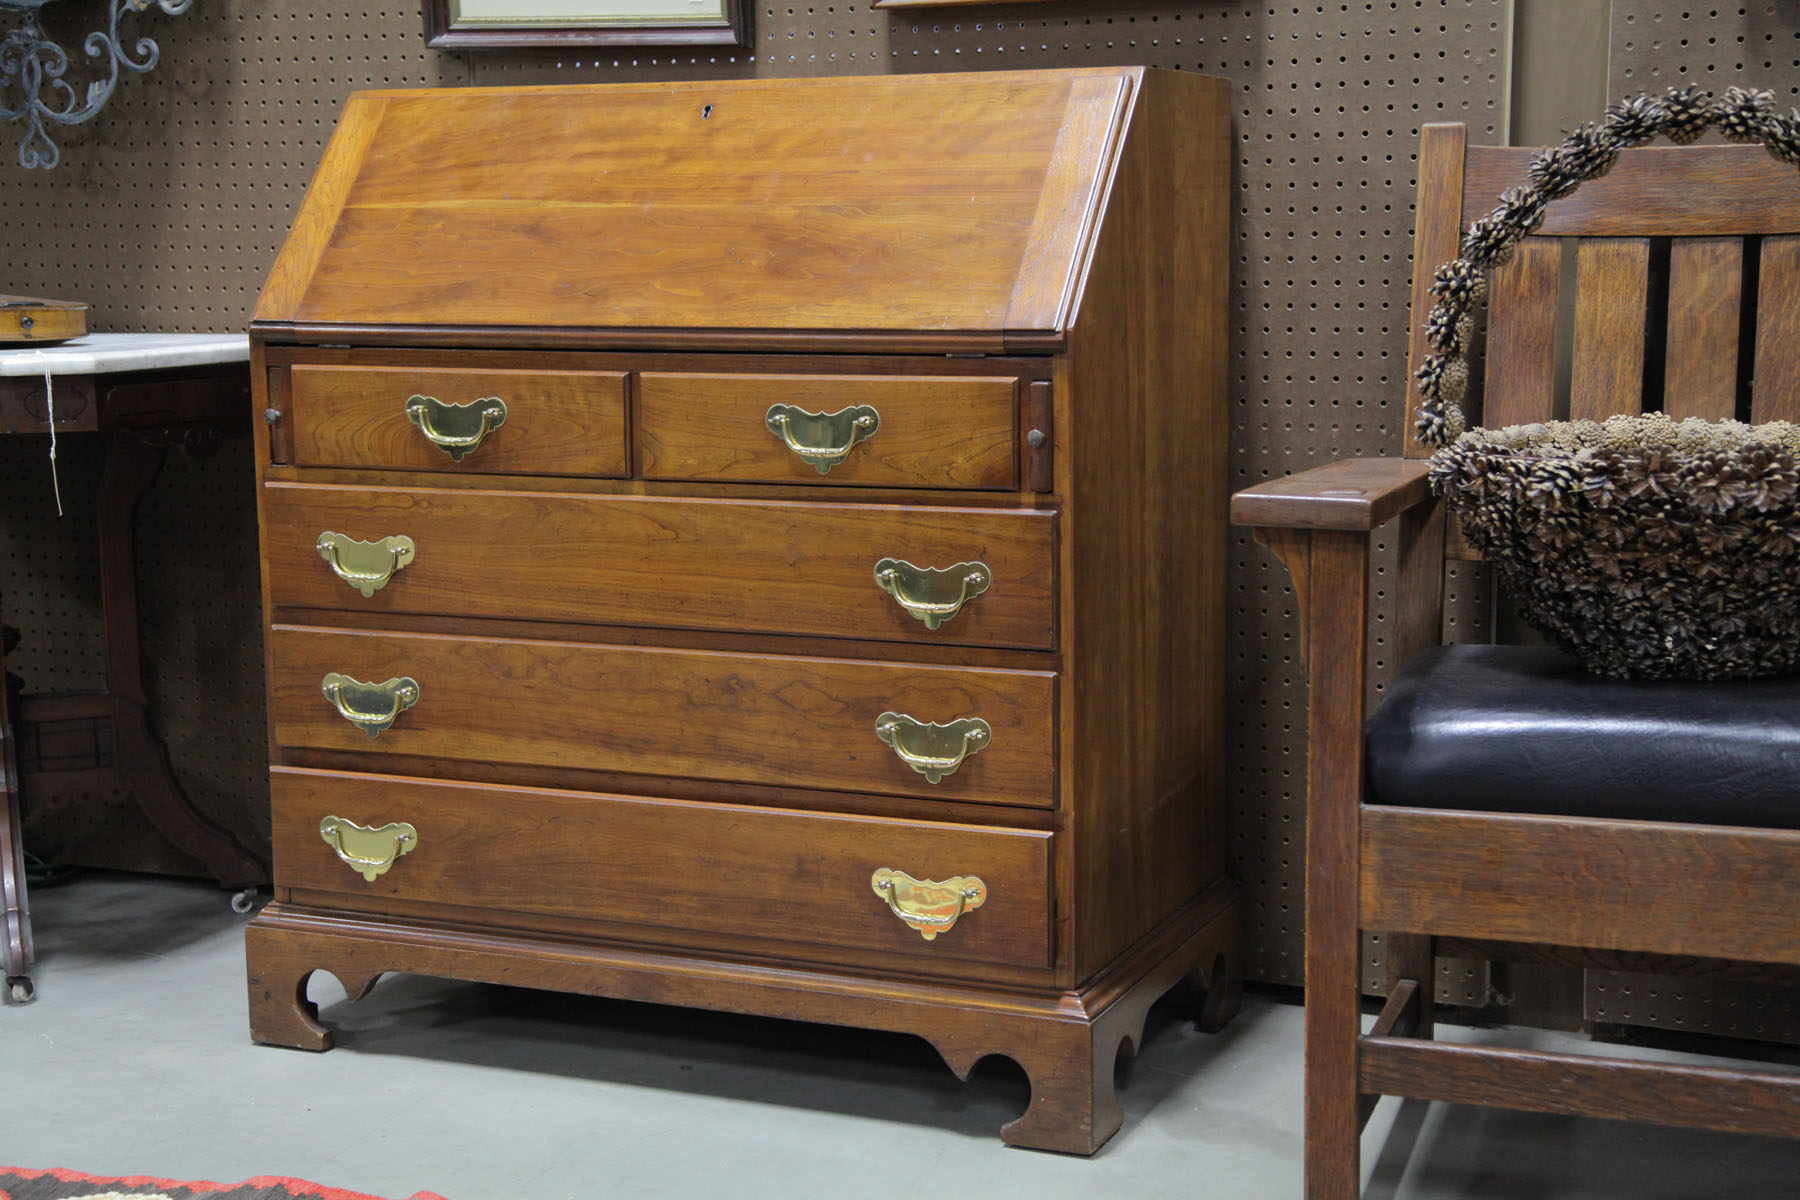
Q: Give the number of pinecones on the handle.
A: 12